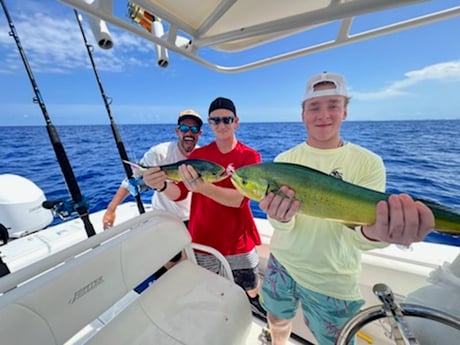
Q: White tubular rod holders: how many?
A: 2